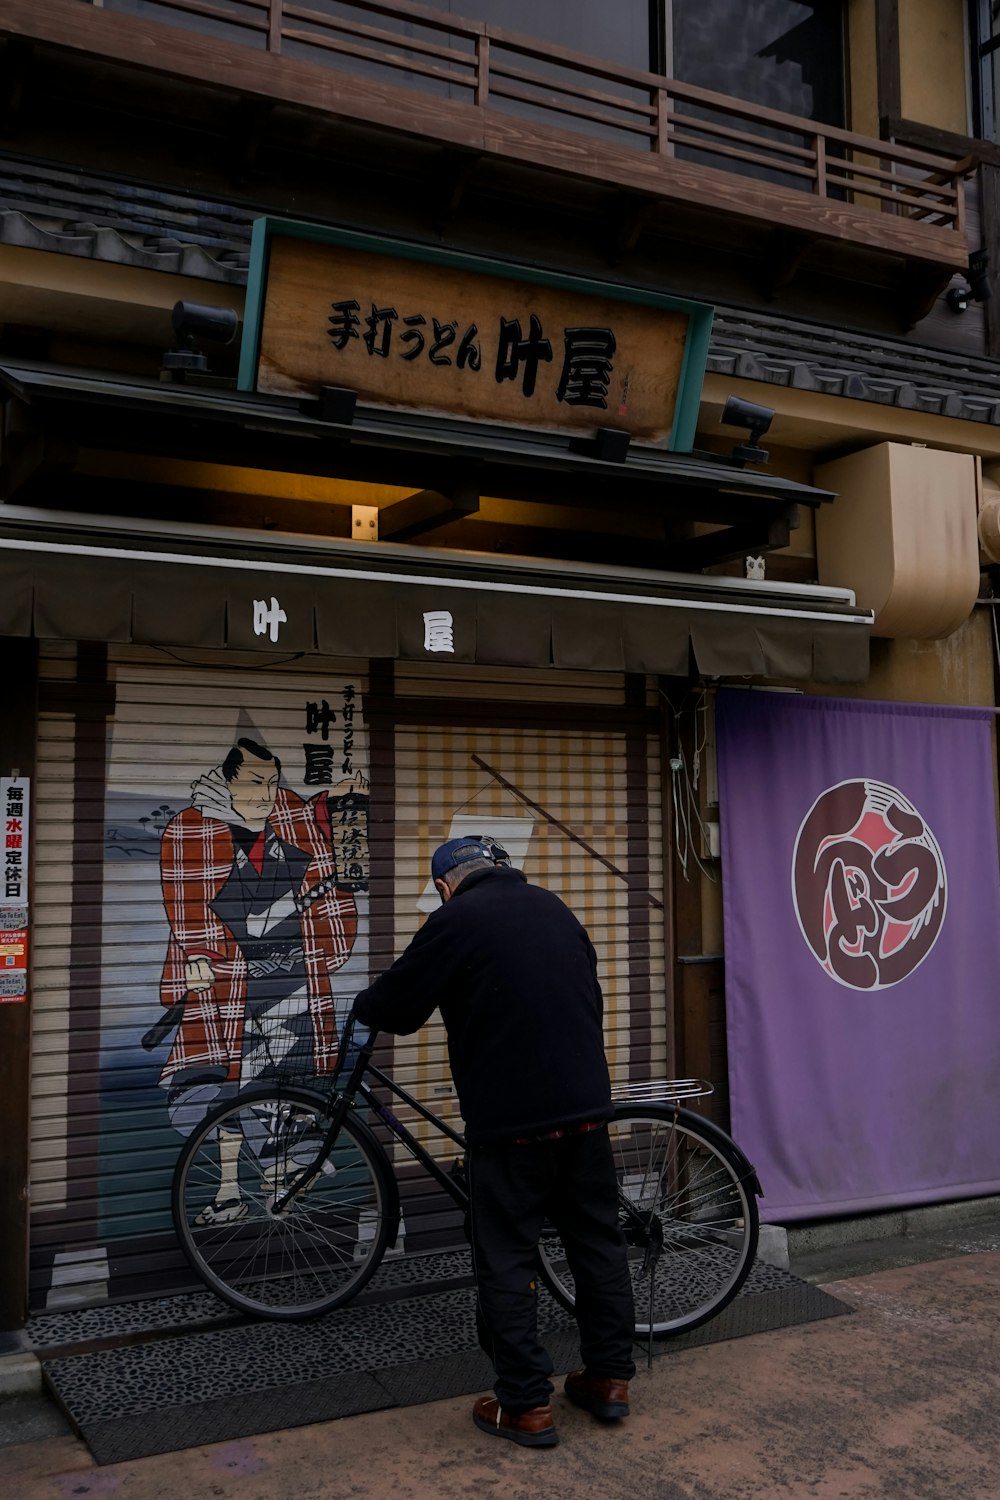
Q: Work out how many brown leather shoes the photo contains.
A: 2